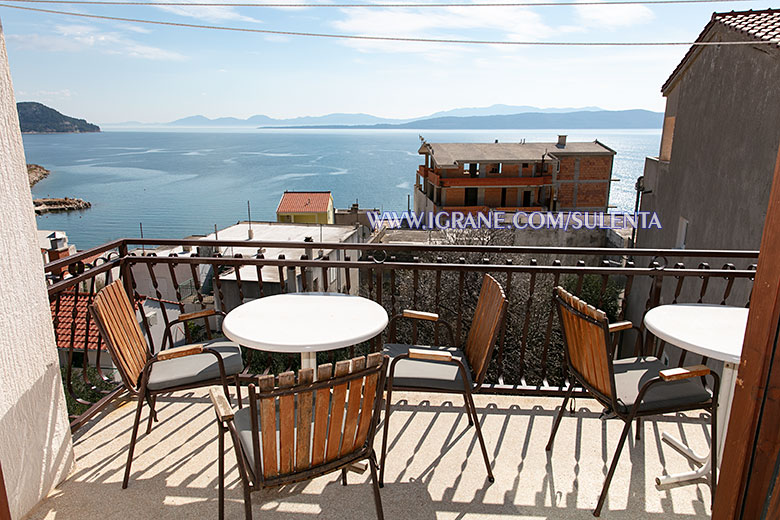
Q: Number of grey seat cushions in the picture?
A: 4